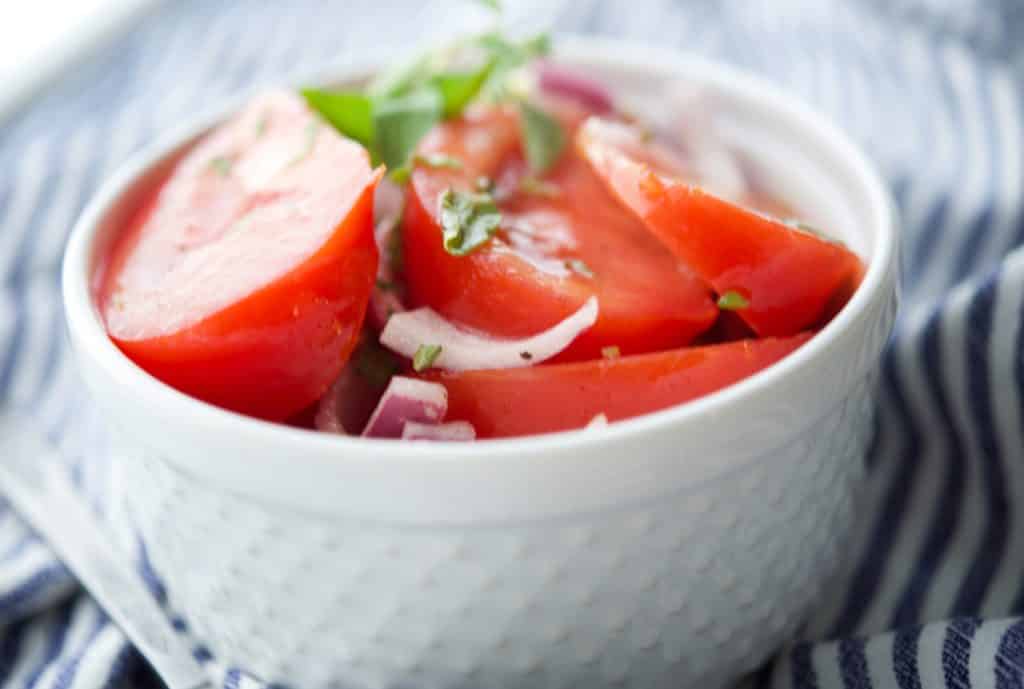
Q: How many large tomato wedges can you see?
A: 4